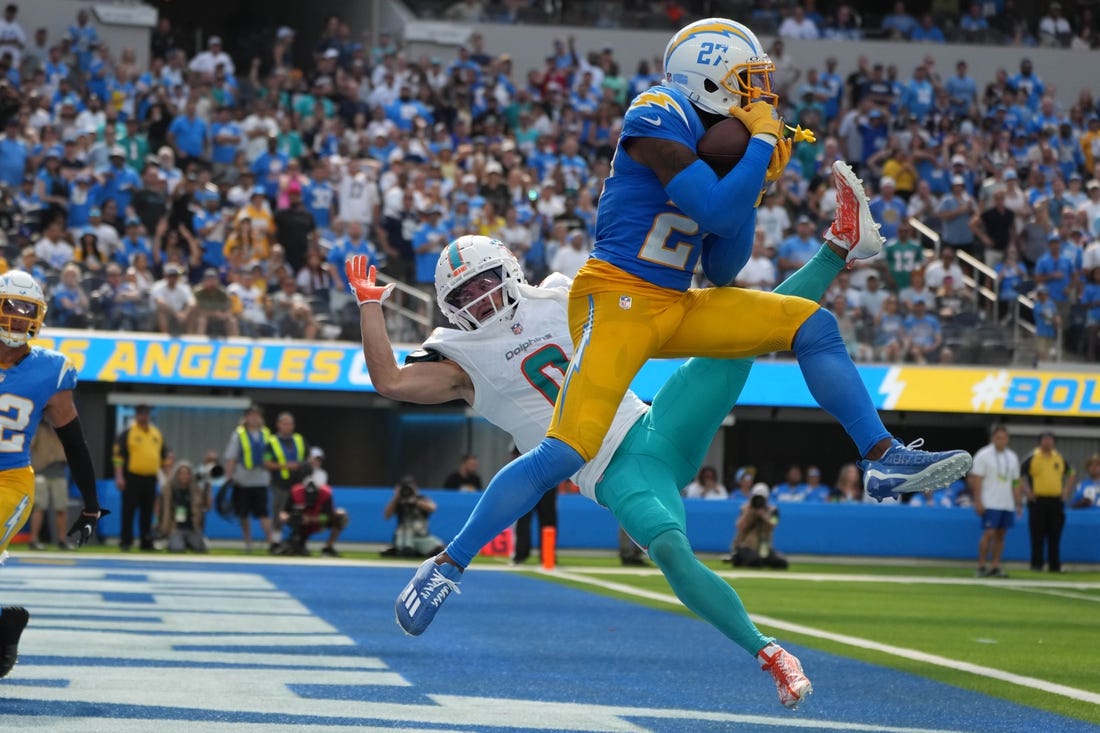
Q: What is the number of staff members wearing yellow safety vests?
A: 2